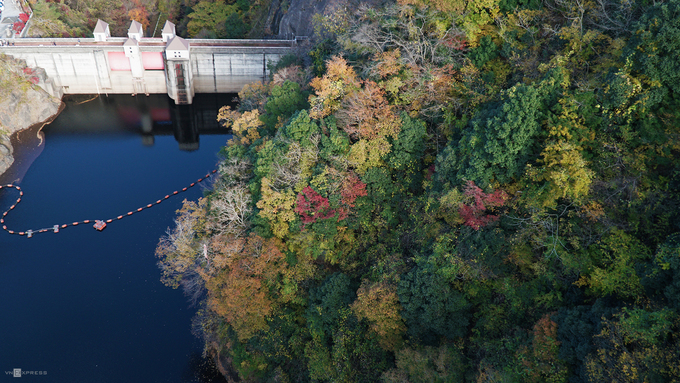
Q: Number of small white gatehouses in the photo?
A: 5